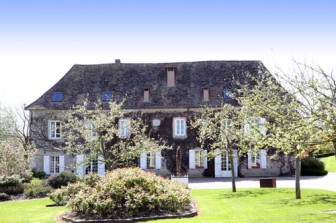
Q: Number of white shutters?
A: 12